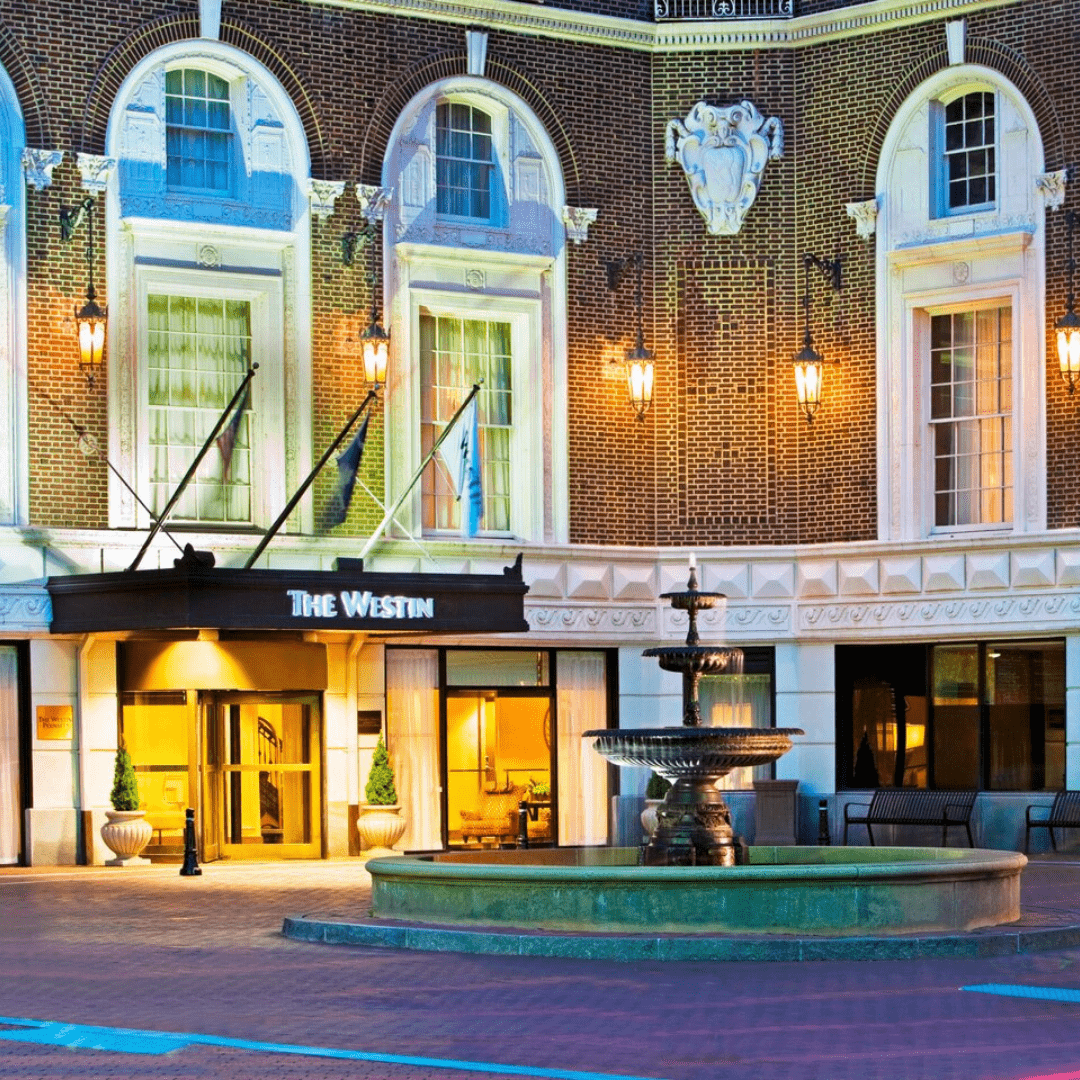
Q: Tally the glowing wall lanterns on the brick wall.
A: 5